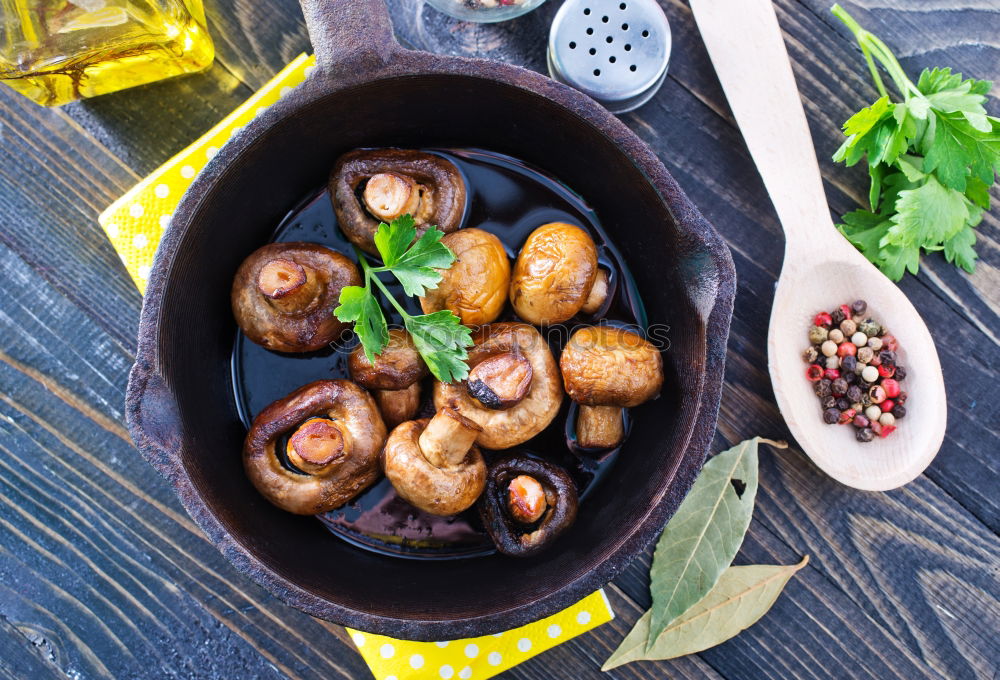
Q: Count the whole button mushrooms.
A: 10